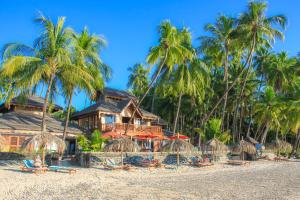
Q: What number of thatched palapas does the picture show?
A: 6